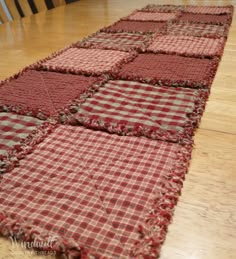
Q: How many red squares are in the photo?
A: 4